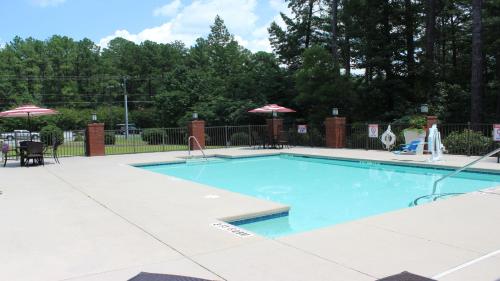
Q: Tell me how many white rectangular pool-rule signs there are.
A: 3